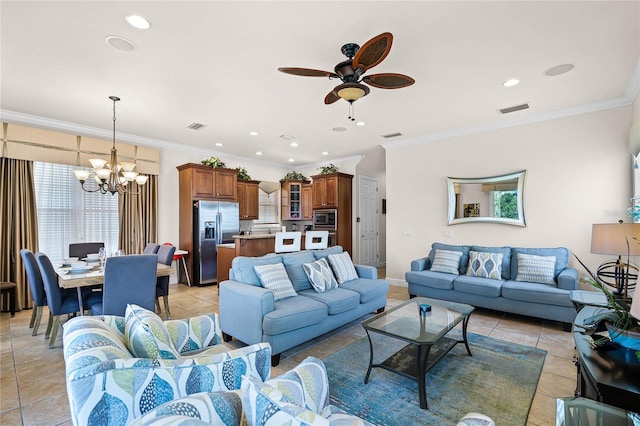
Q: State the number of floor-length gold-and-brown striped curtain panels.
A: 2